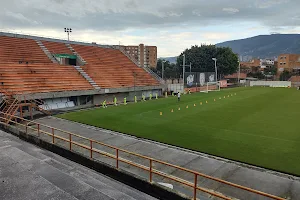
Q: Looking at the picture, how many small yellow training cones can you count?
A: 13